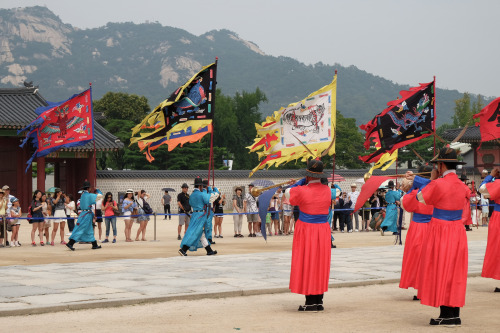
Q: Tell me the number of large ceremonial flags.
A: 5